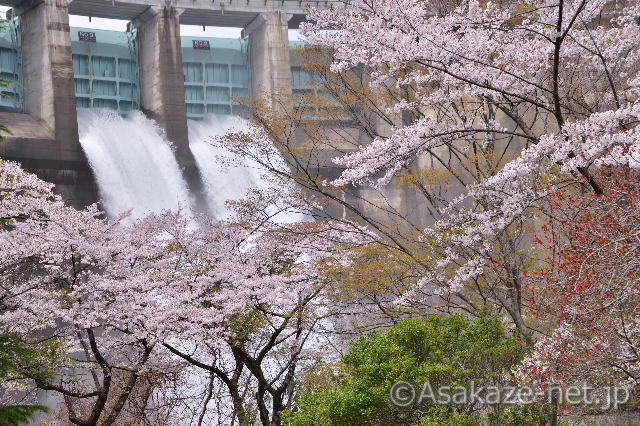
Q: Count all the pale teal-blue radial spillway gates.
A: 4